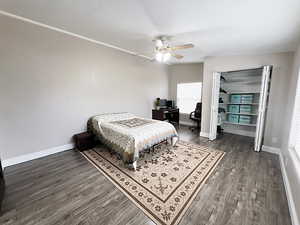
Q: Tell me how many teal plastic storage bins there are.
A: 6